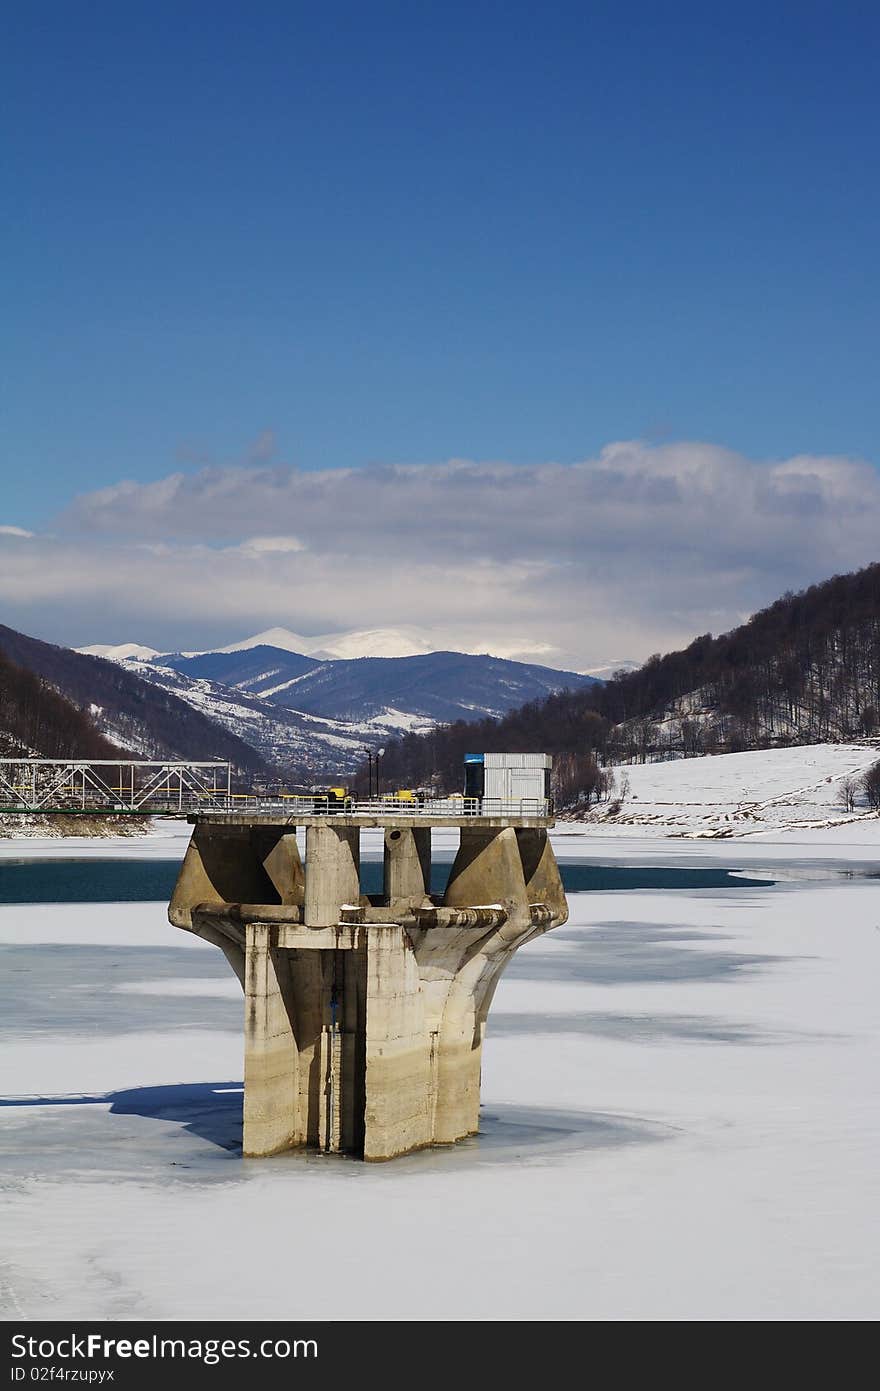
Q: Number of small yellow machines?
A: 2